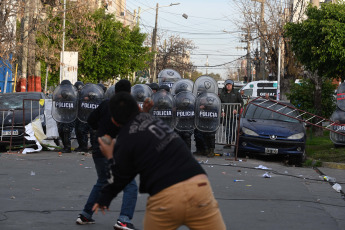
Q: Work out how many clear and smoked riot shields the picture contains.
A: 10